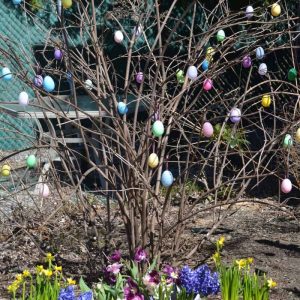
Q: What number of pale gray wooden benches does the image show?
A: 1